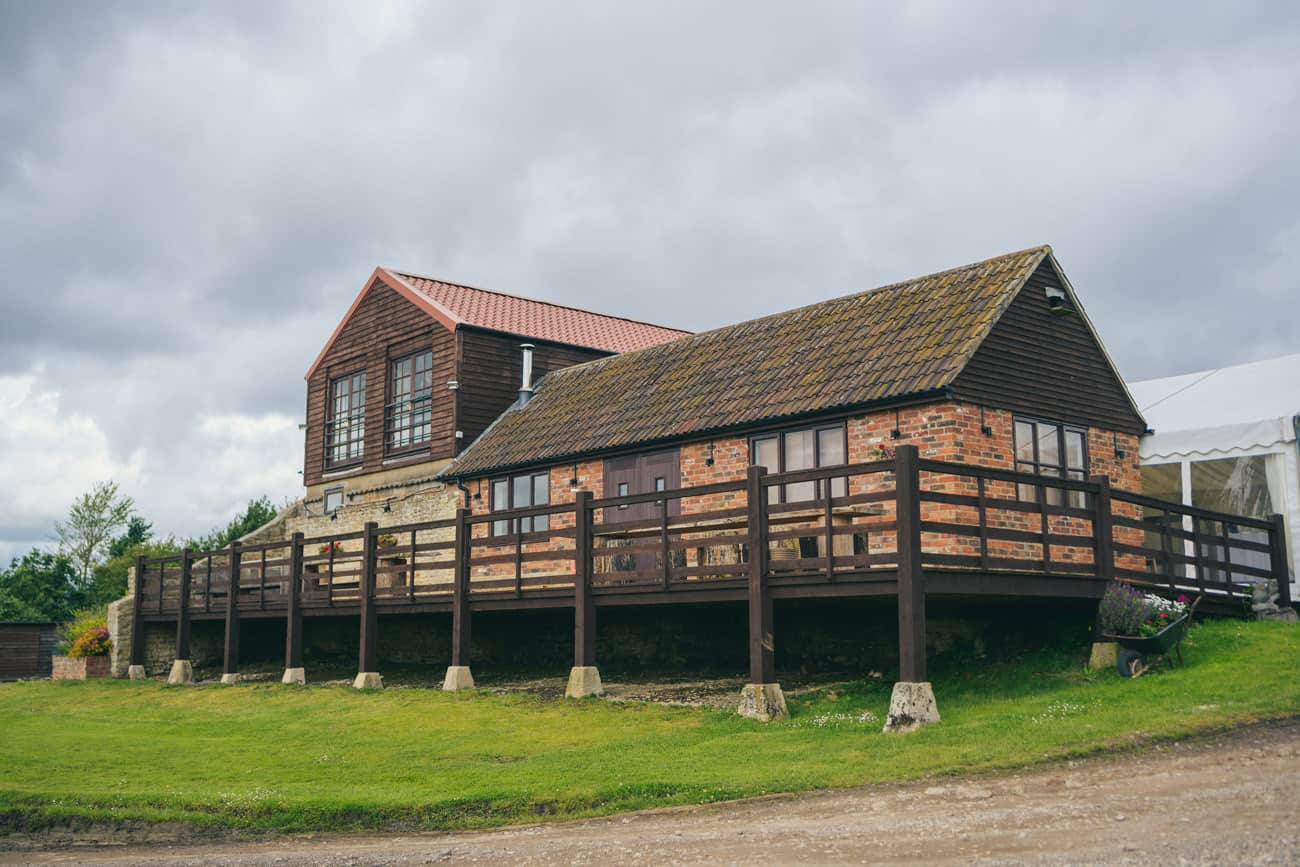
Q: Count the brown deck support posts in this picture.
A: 11